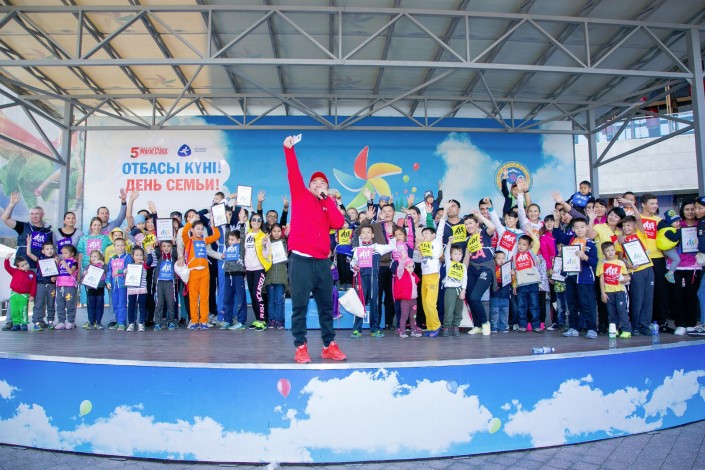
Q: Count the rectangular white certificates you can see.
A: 12